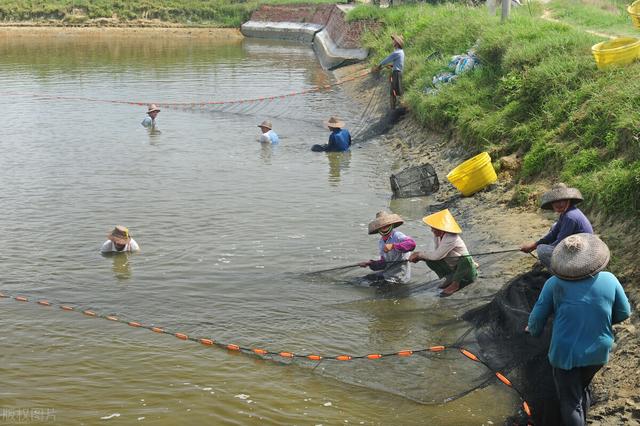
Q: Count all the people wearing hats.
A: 9